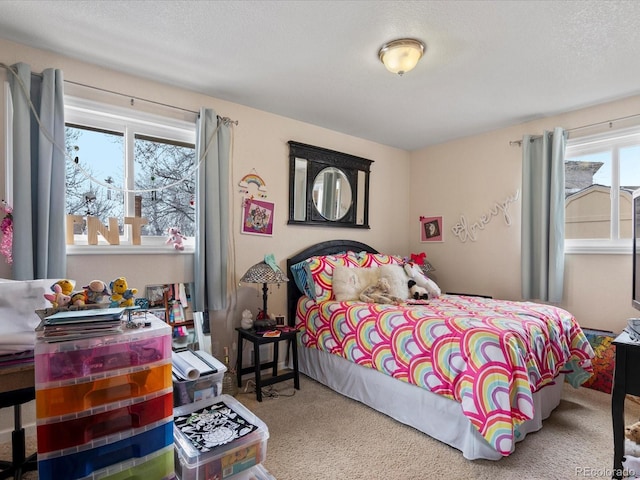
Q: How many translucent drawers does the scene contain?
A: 5